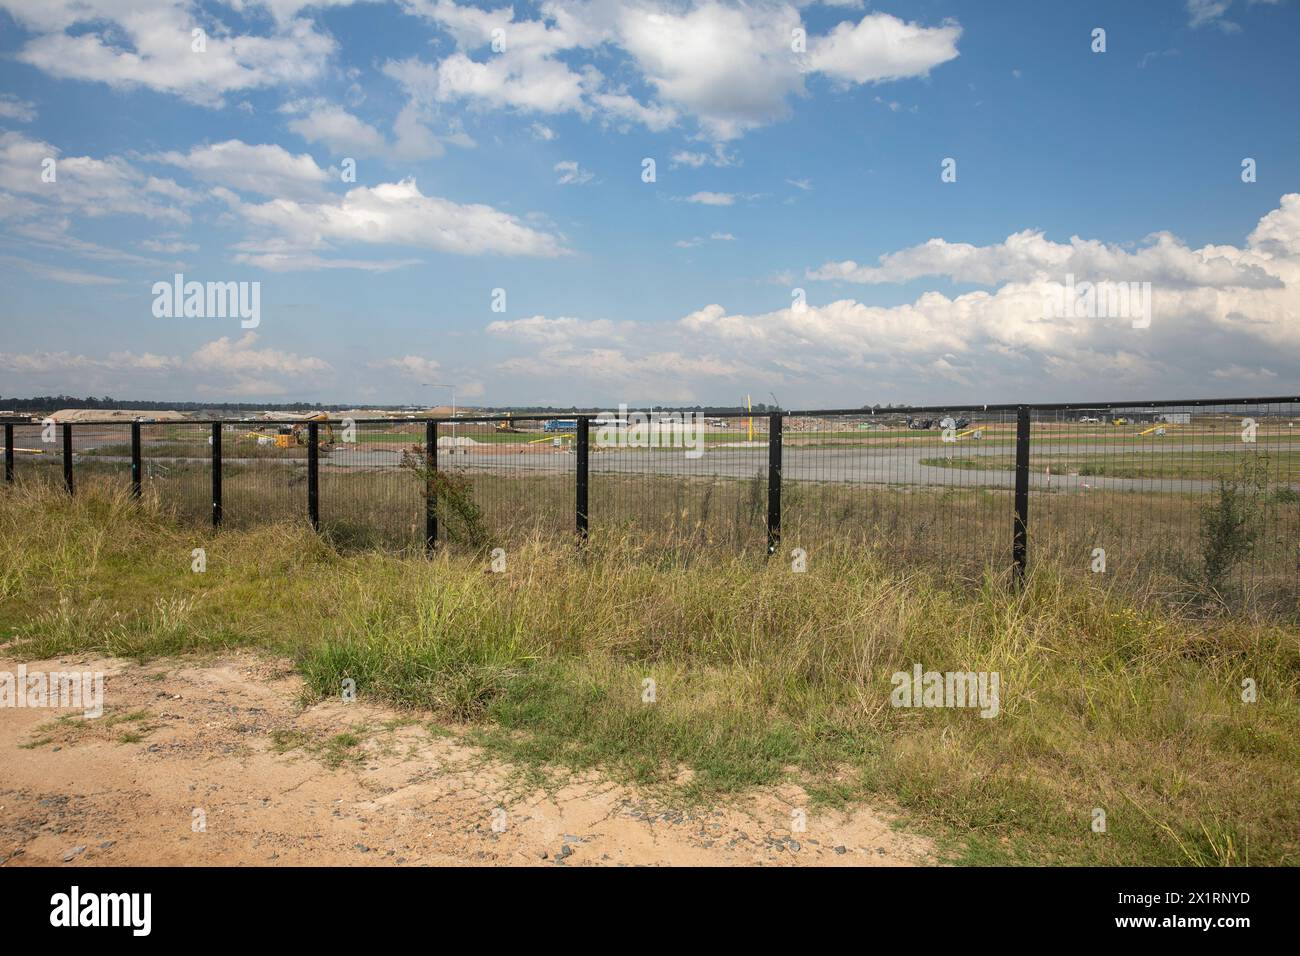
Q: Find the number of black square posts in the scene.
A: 9